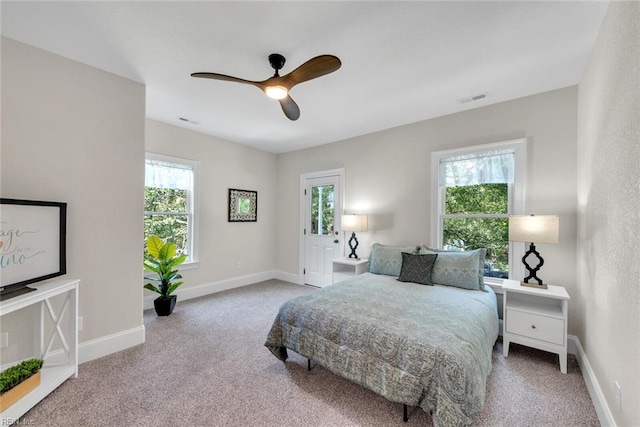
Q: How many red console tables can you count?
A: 0